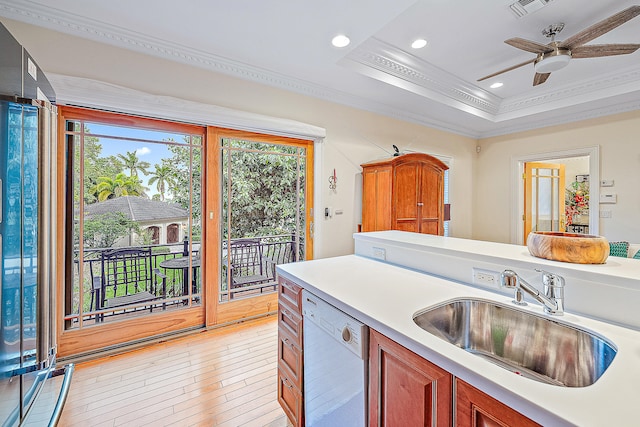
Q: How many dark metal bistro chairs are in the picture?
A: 2